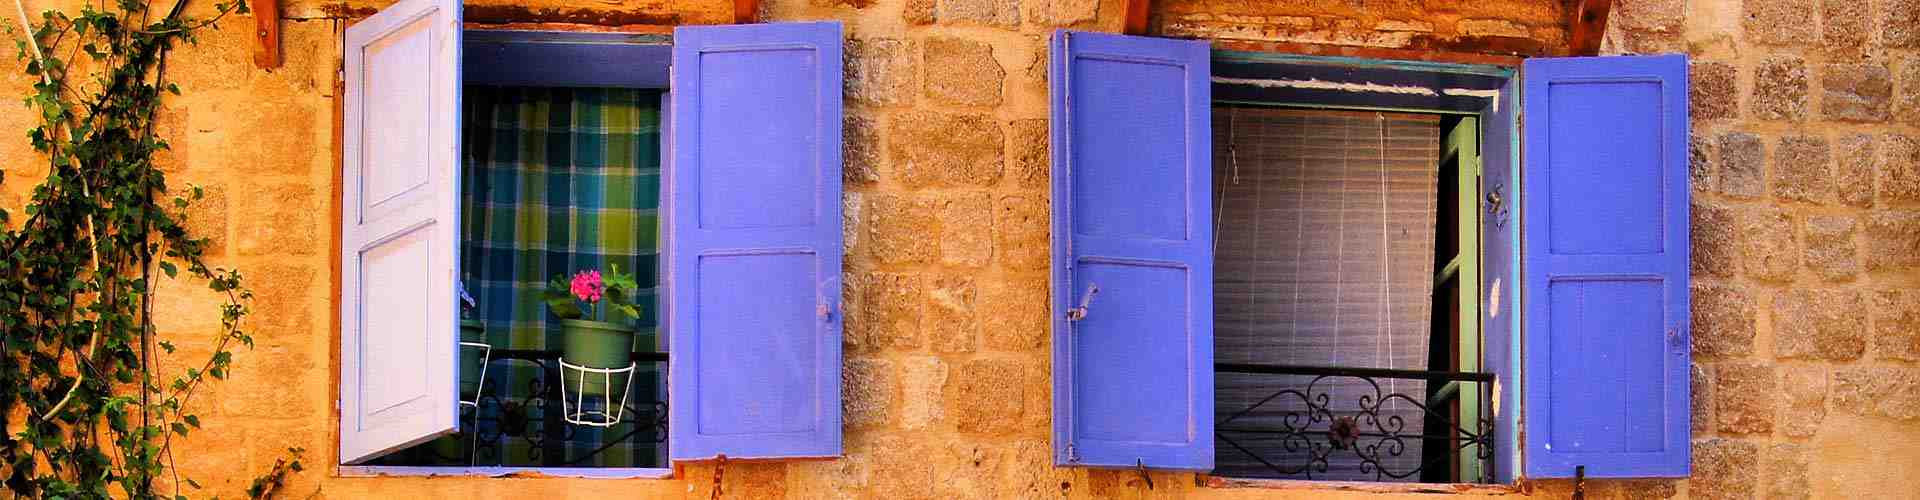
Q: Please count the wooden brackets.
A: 4